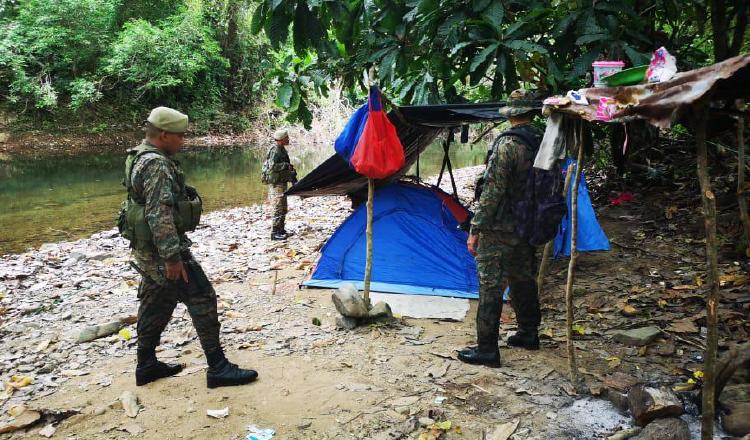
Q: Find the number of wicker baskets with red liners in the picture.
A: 0